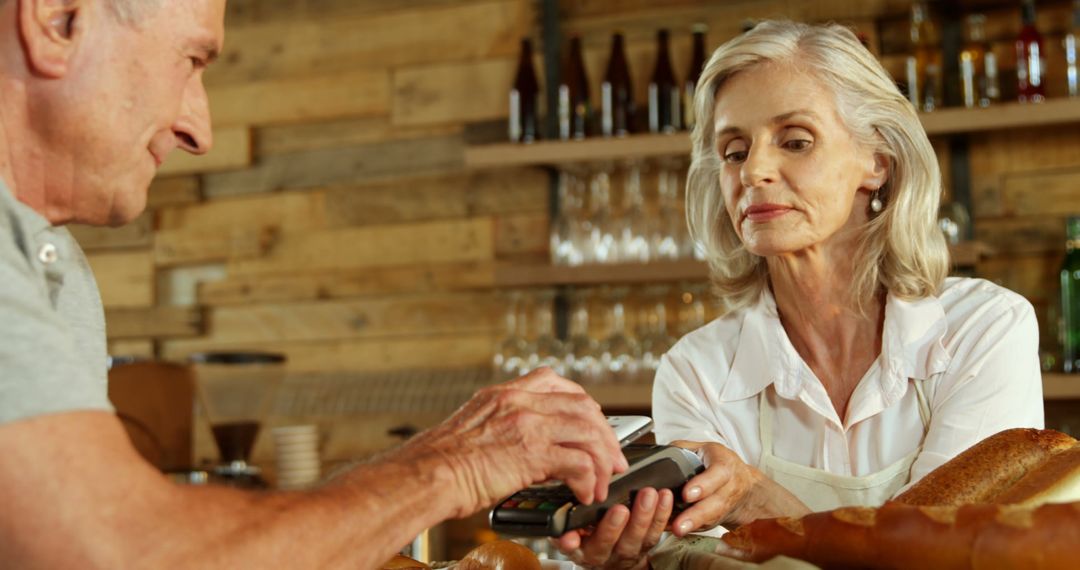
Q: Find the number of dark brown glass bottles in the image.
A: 5